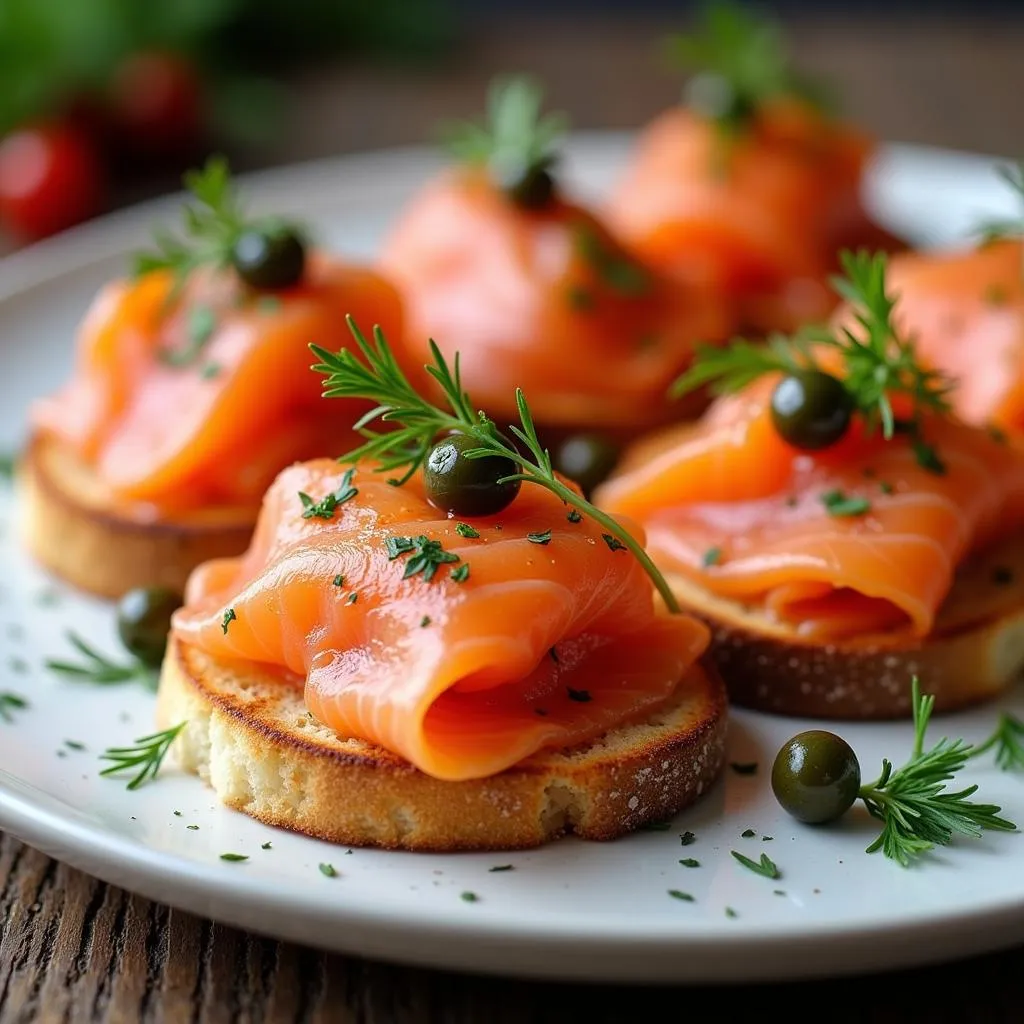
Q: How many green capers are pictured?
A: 8